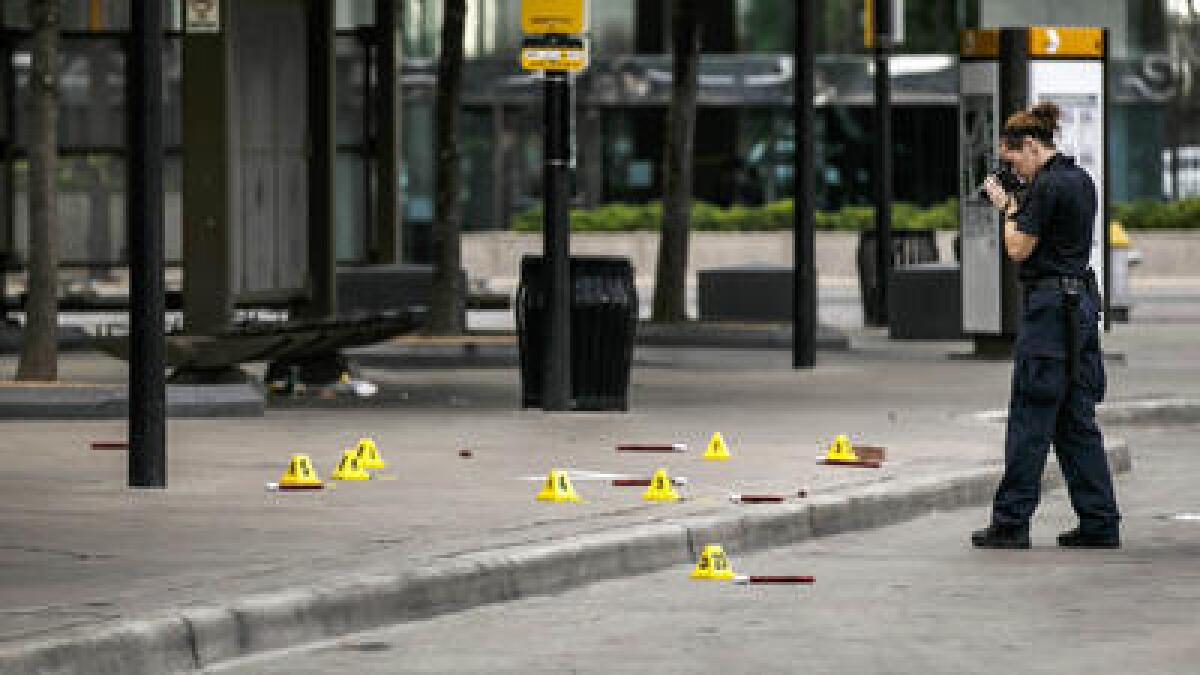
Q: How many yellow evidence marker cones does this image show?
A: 8